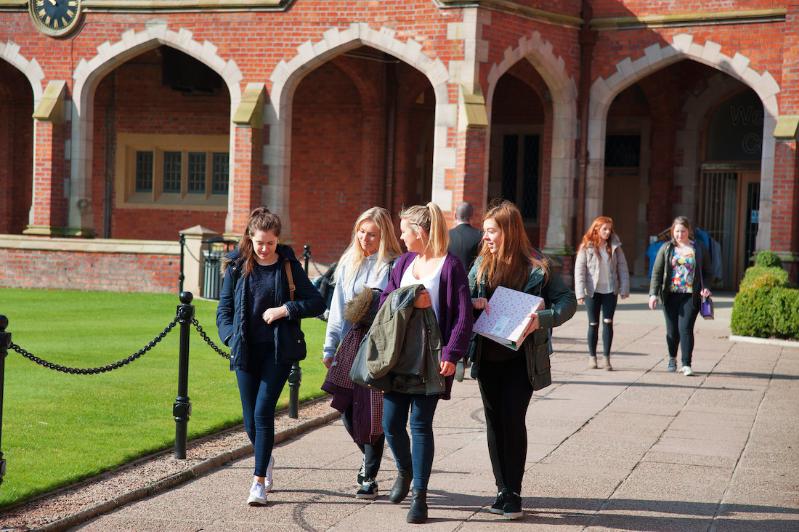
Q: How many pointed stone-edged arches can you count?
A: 5